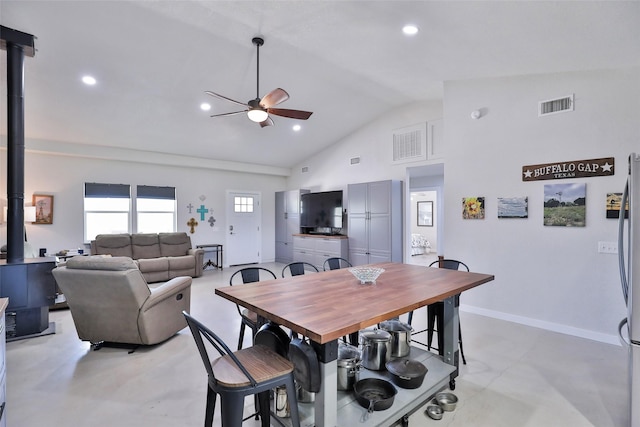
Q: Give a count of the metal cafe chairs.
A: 5